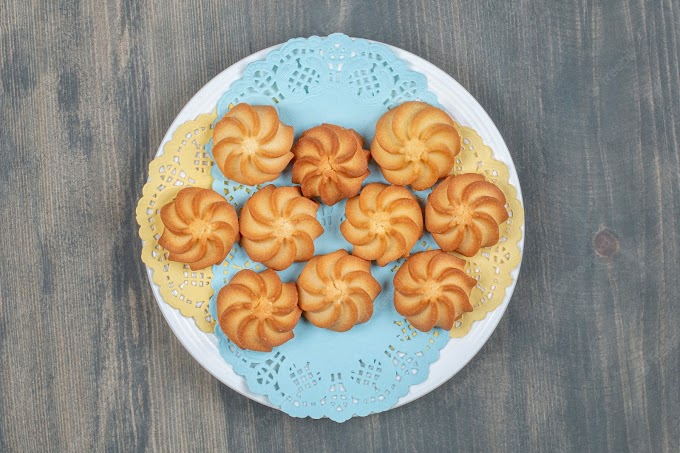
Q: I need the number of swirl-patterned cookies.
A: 10